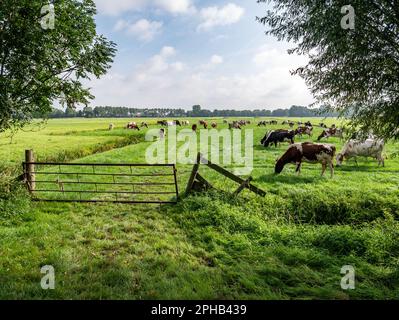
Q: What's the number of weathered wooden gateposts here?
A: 2